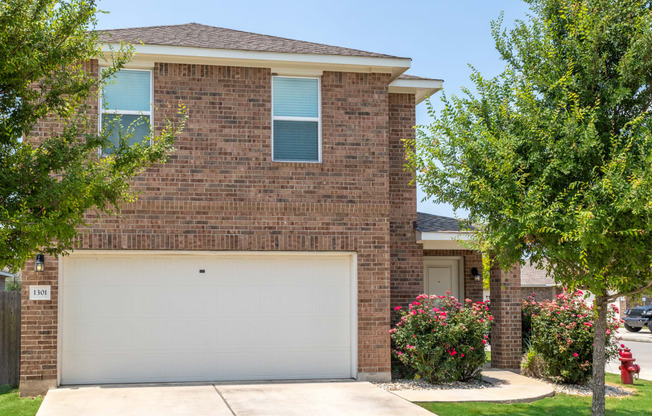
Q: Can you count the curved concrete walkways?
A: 1